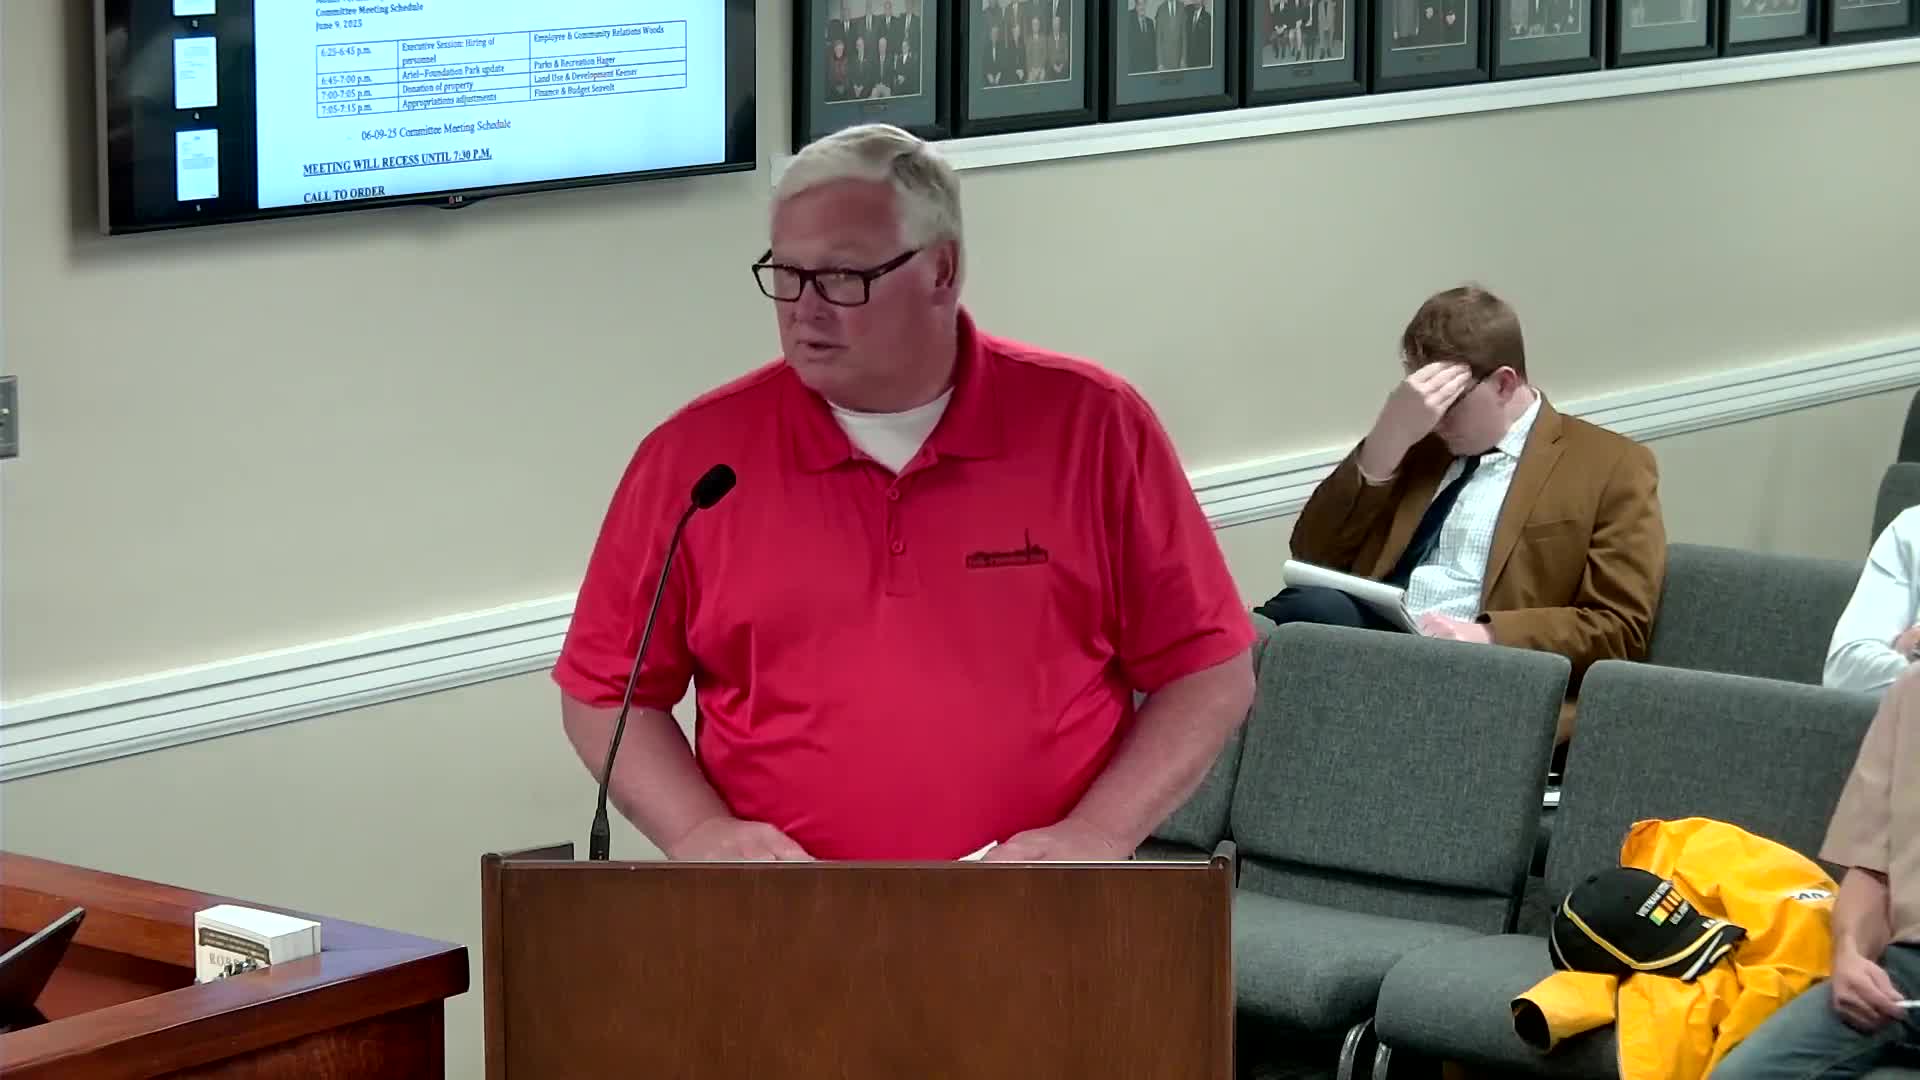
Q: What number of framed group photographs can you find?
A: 9